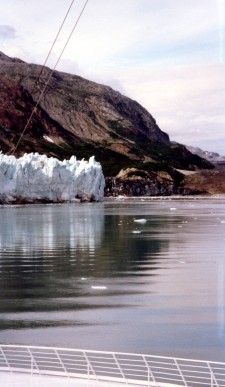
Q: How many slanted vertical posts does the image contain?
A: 8